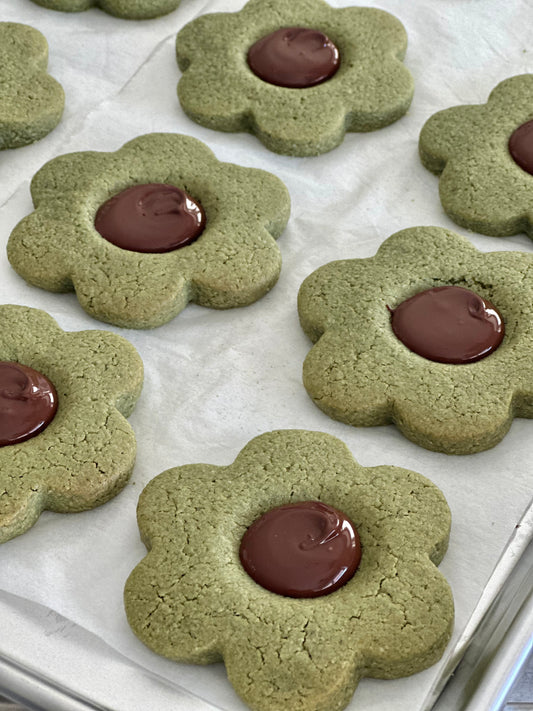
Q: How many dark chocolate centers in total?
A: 6